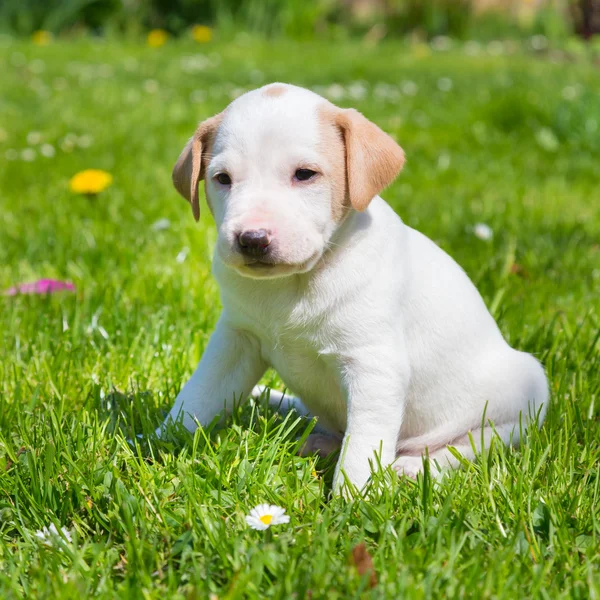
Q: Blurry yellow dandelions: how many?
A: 4